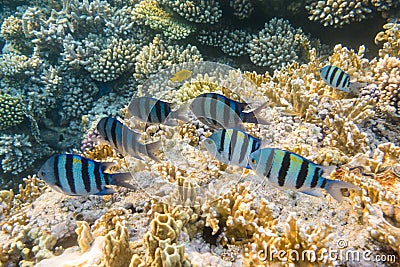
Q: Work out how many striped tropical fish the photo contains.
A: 7